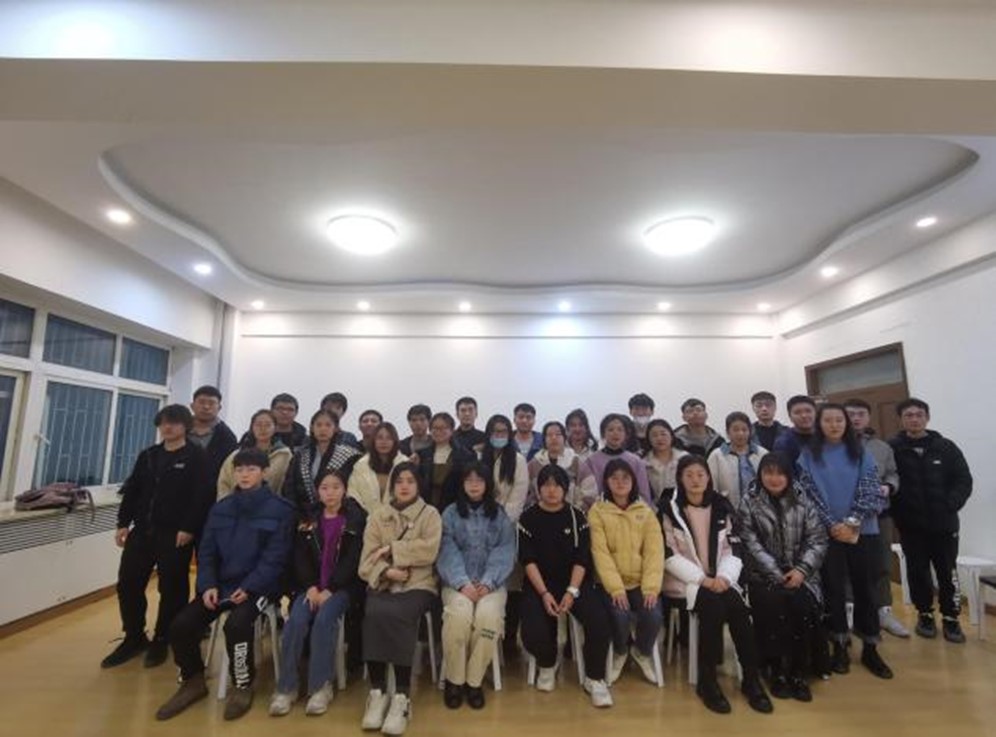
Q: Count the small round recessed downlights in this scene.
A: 10